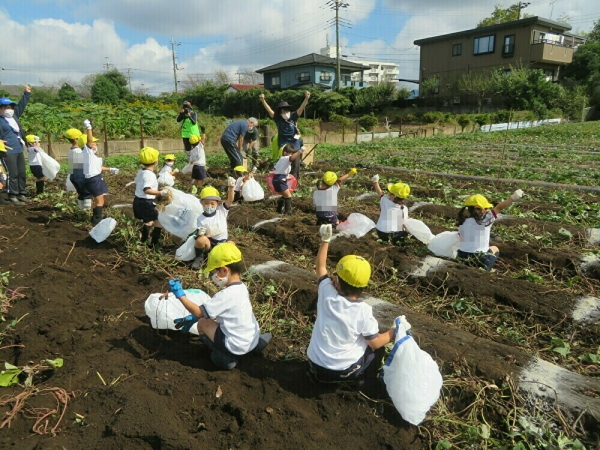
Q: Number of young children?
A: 15